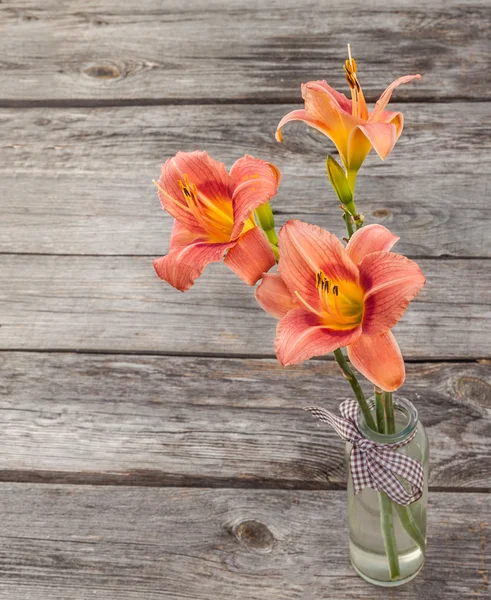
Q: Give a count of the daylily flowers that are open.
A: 3